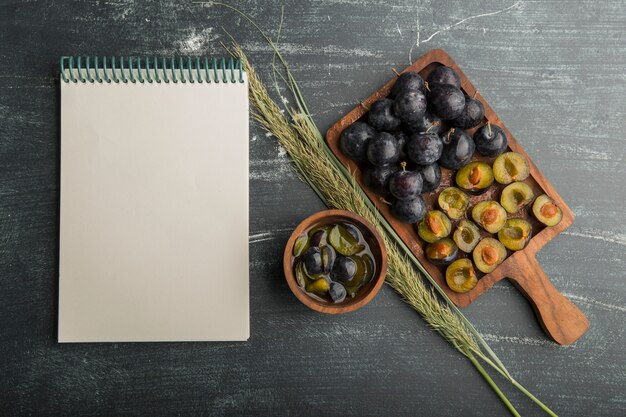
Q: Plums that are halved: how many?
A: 12